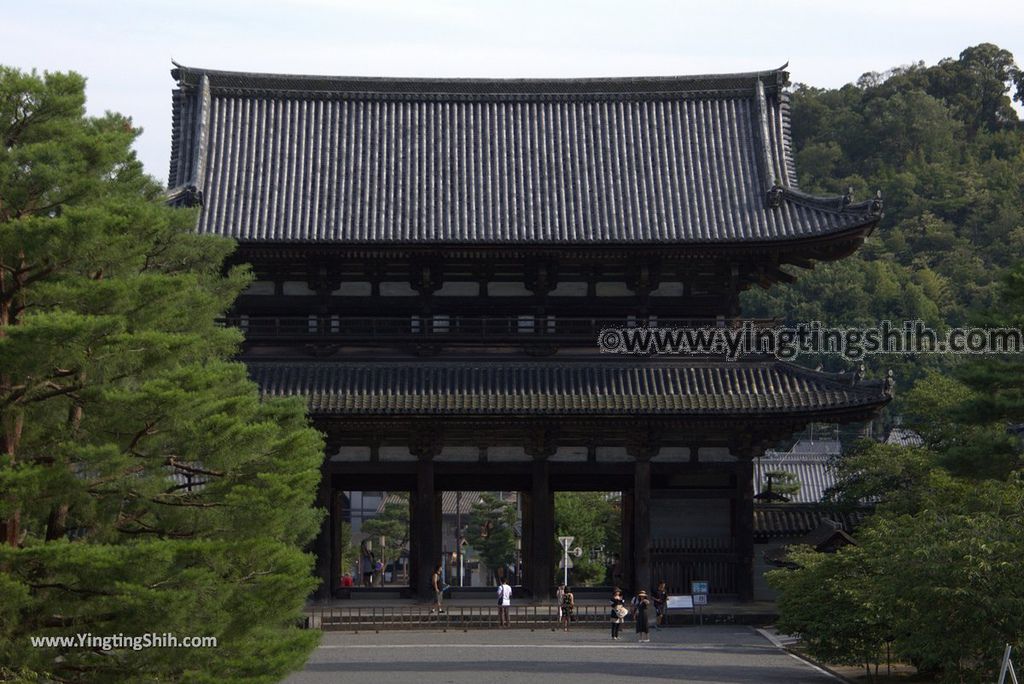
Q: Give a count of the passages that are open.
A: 3